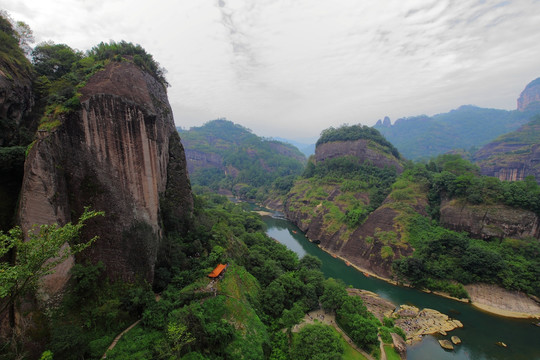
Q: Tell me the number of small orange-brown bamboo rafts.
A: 4